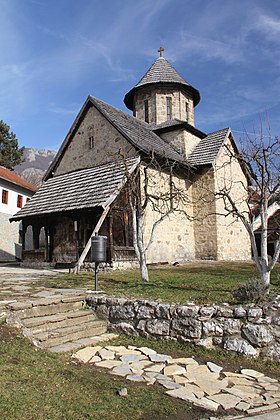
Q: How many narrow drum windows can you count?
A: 3